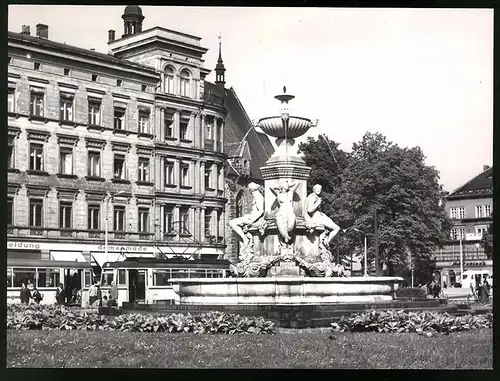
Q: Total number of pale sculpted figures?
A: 3